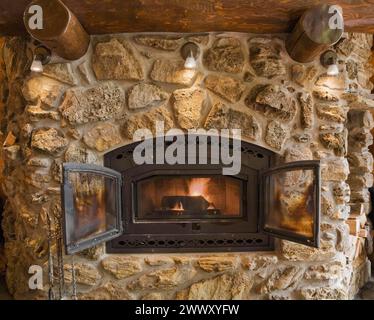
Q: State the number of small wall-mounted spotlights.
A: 3